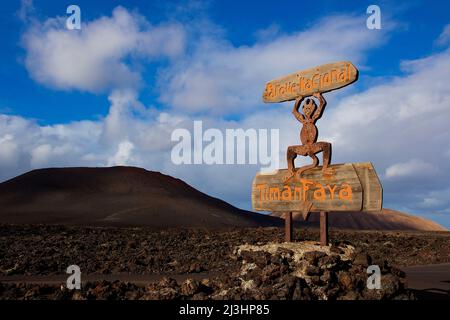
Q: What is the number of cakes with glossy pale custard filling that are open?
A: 0